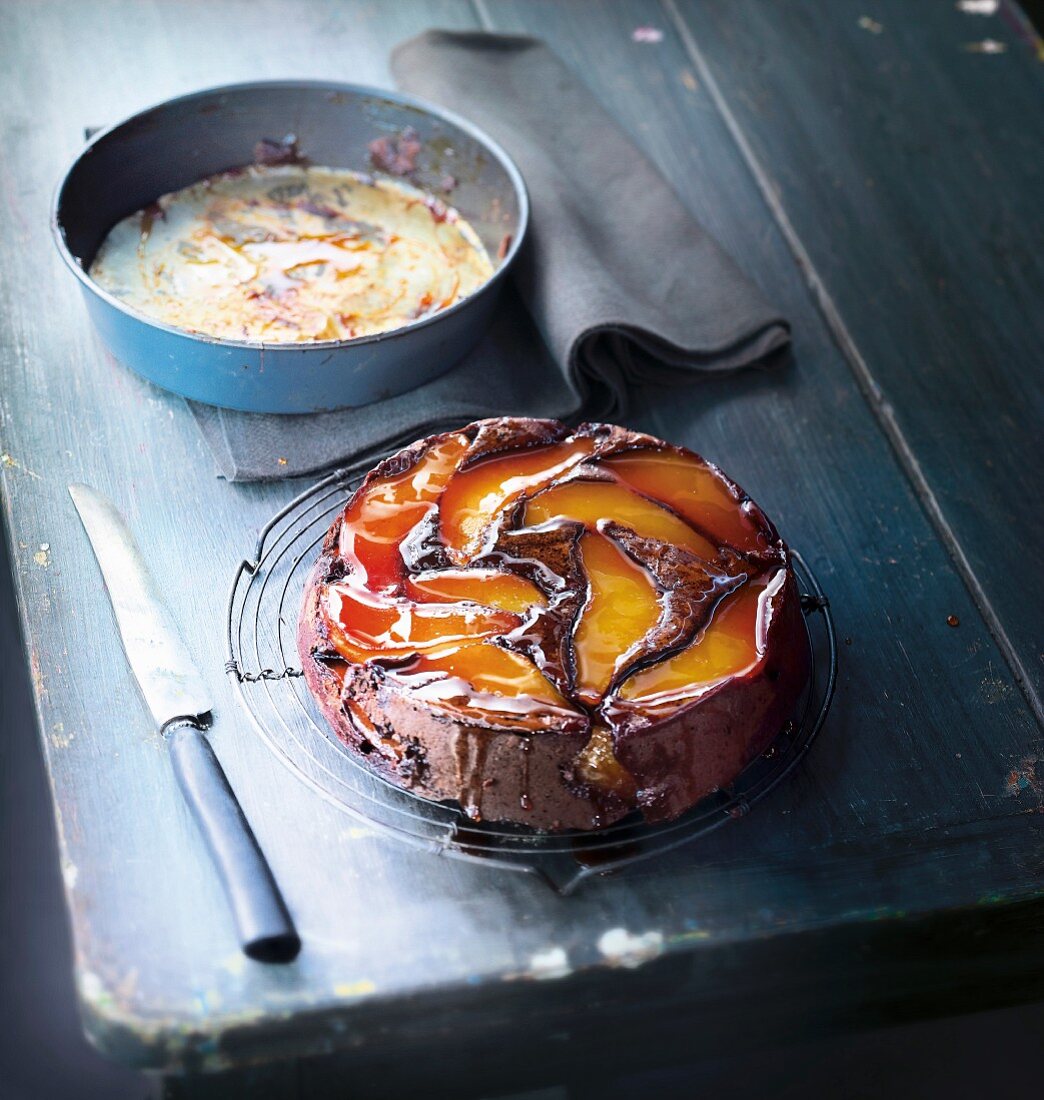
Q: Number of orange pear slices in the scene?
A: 9